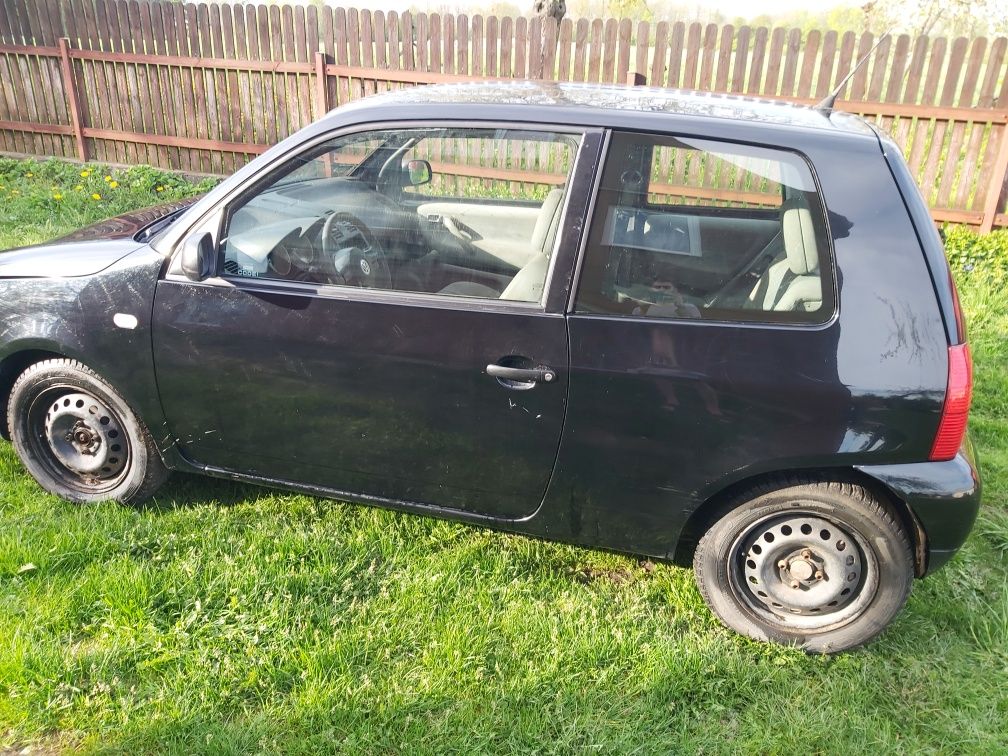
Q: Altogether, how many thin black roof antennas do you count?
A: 1